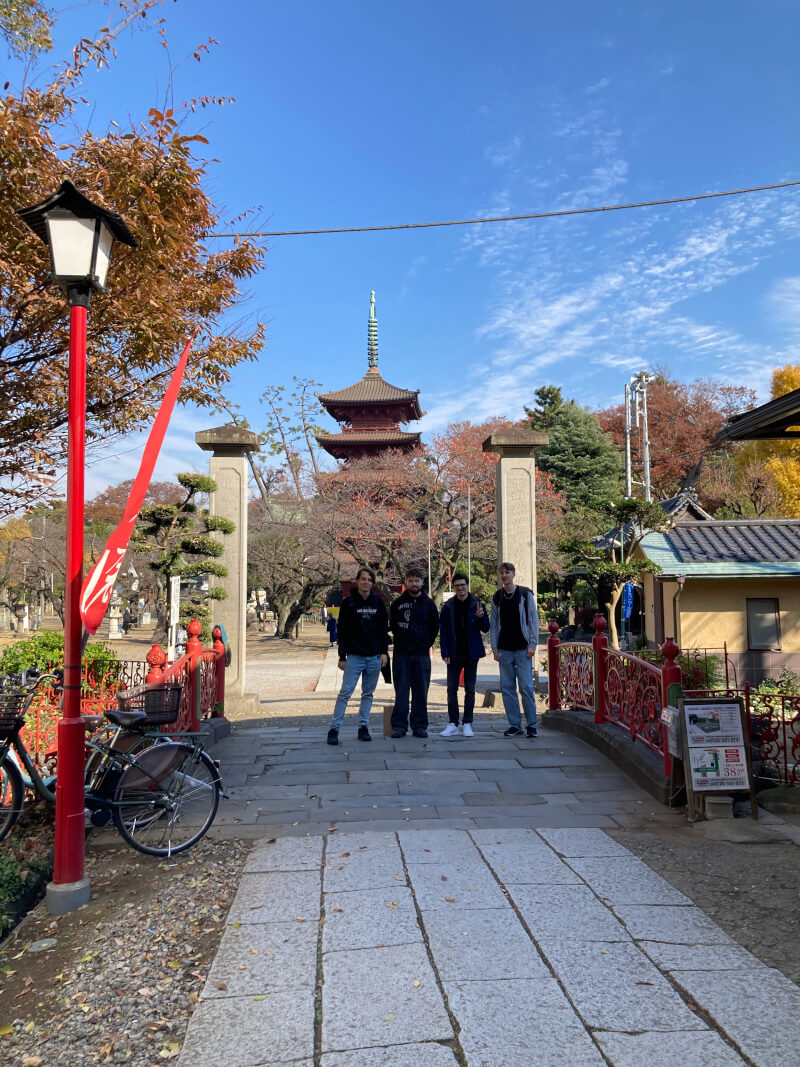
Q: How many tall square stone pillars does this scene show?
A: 2